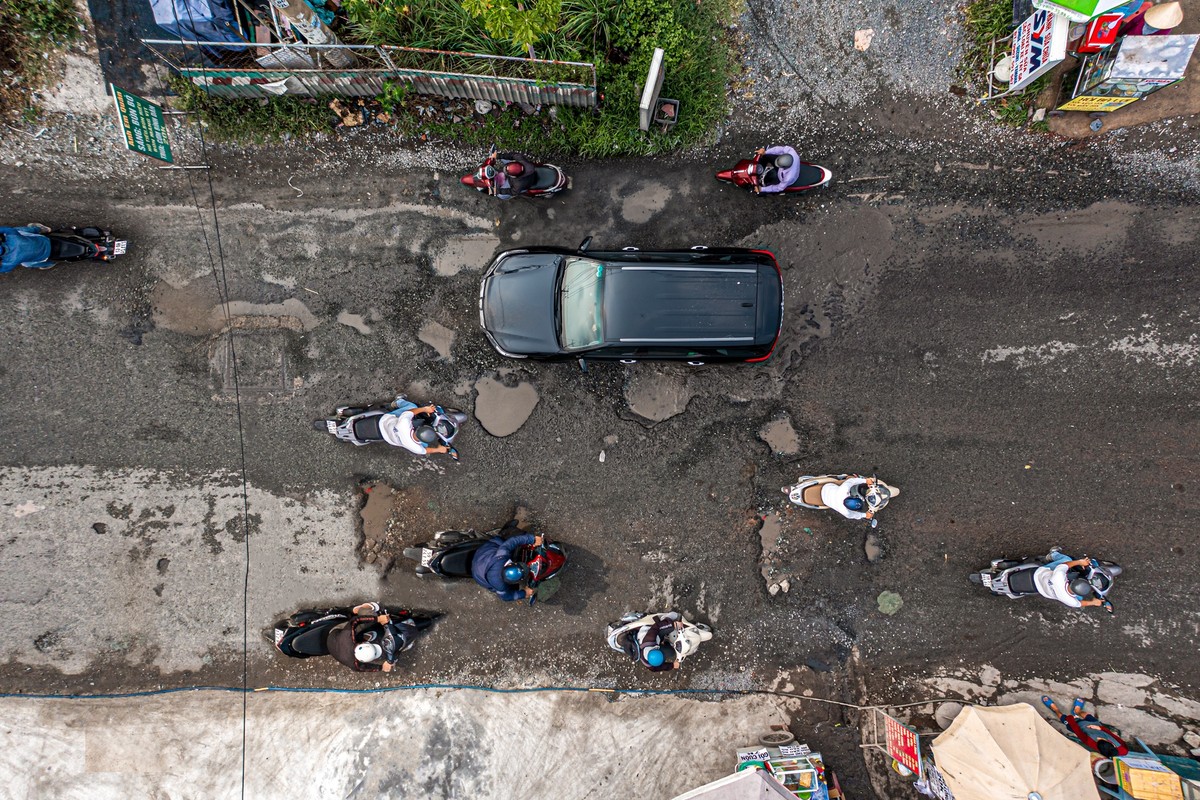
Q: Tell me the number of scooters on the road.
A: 9